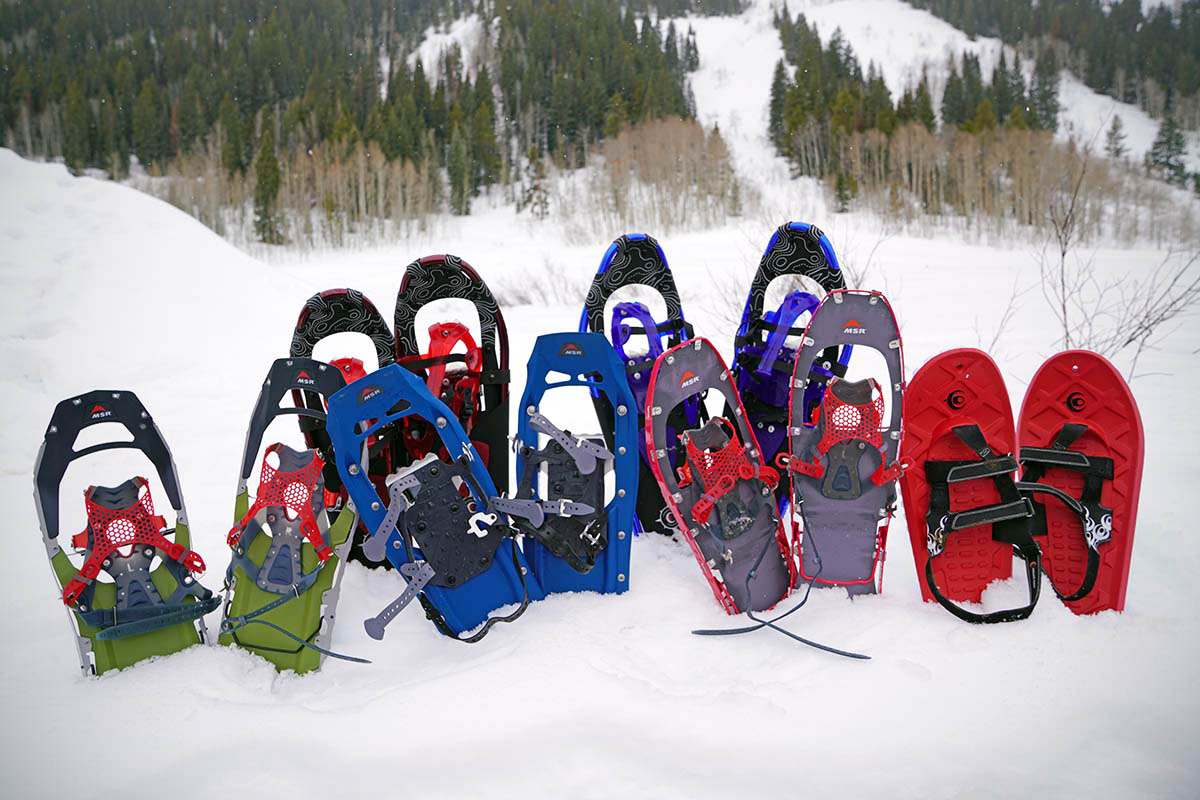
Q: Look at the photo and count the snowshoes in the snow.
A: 12